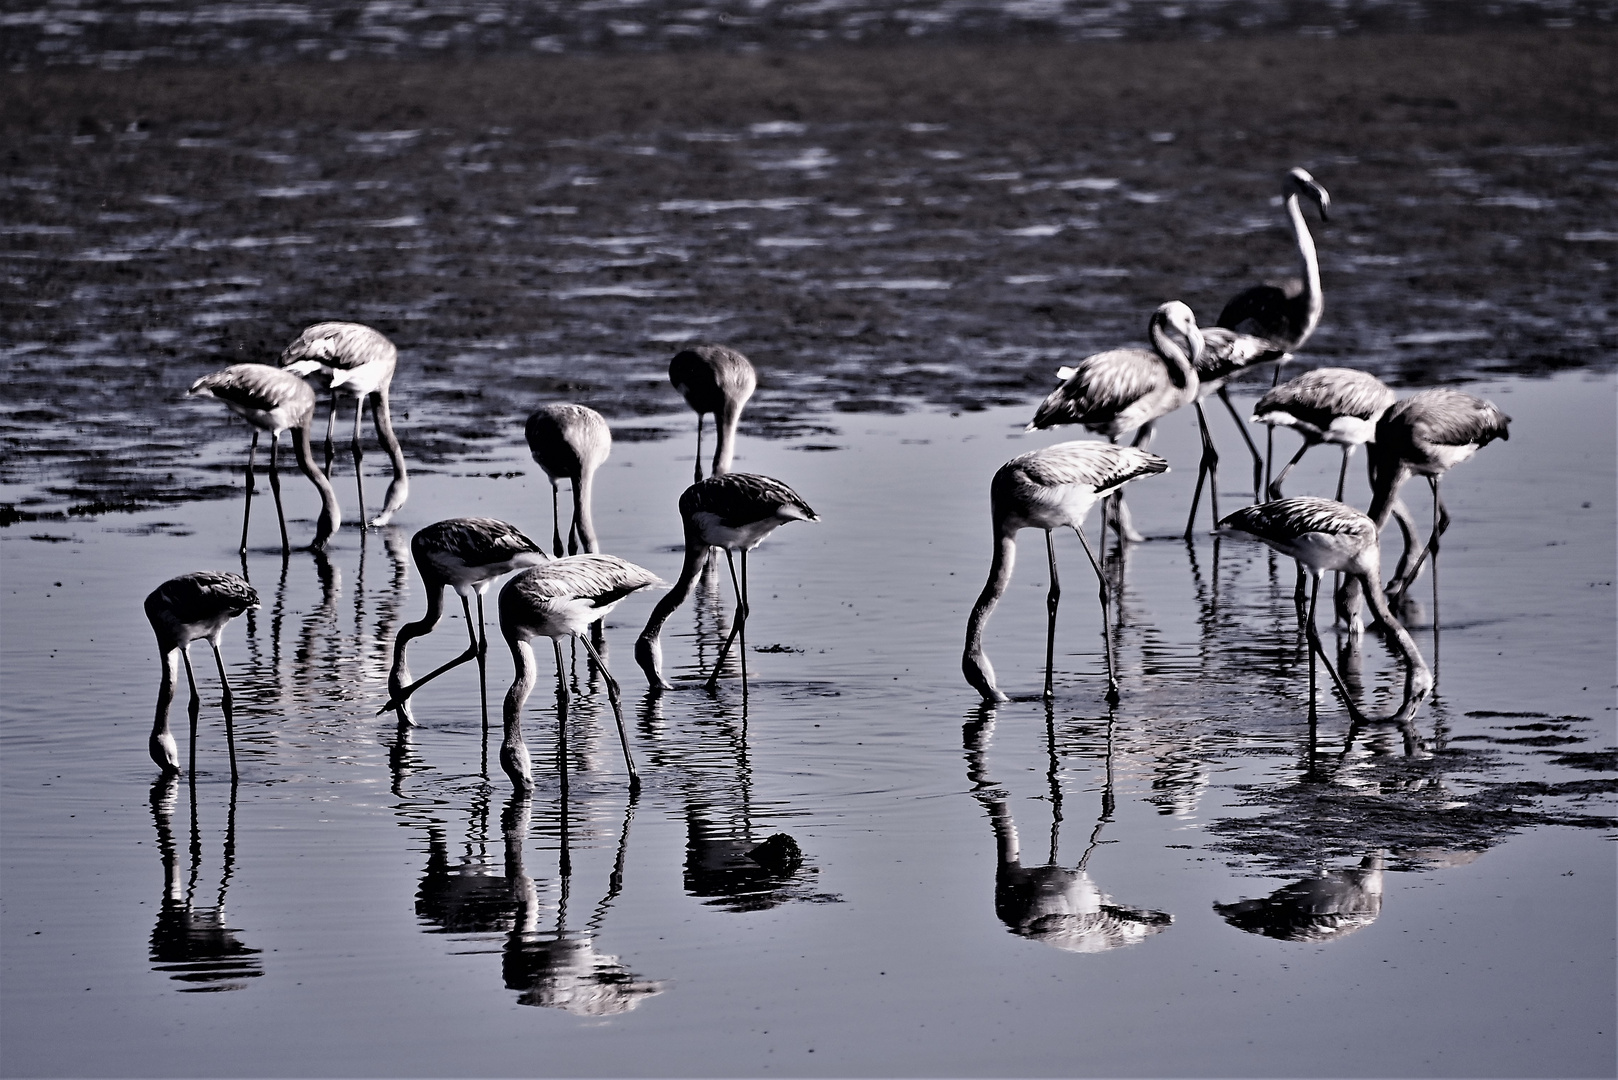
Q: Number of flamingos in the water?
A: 15